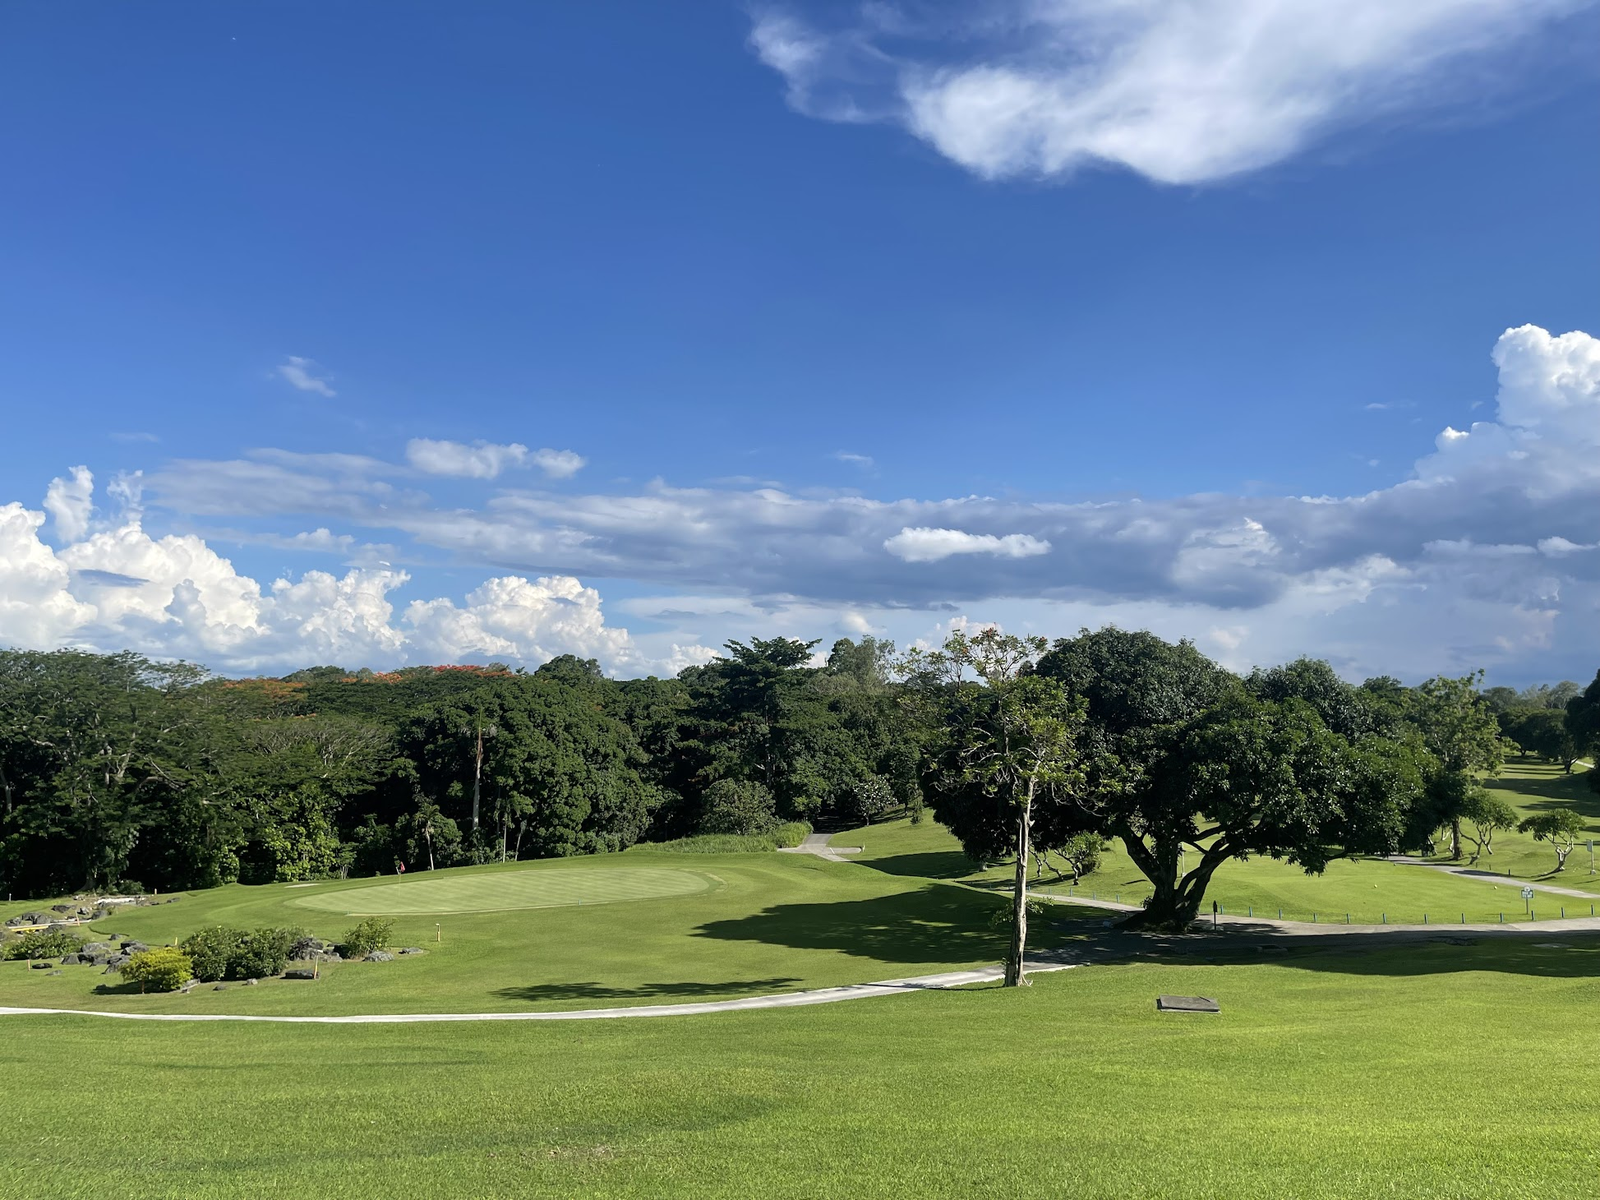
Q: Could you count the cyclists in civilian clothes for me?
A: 0